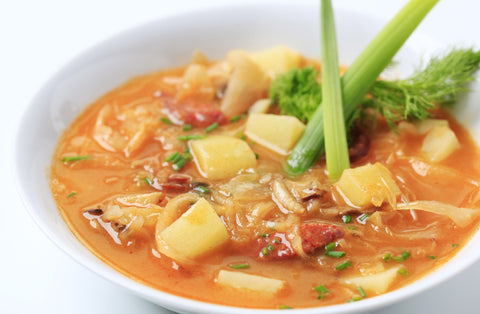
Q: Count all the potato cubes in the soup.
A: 8